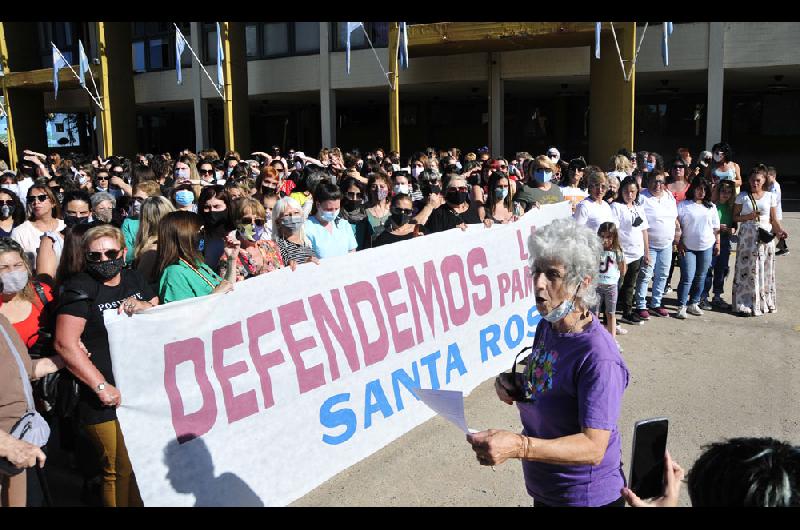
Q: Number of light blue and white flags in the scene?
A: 8